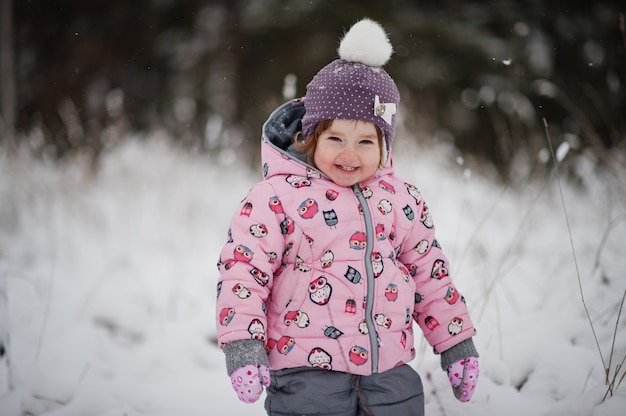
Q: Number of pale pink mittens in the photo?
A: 2